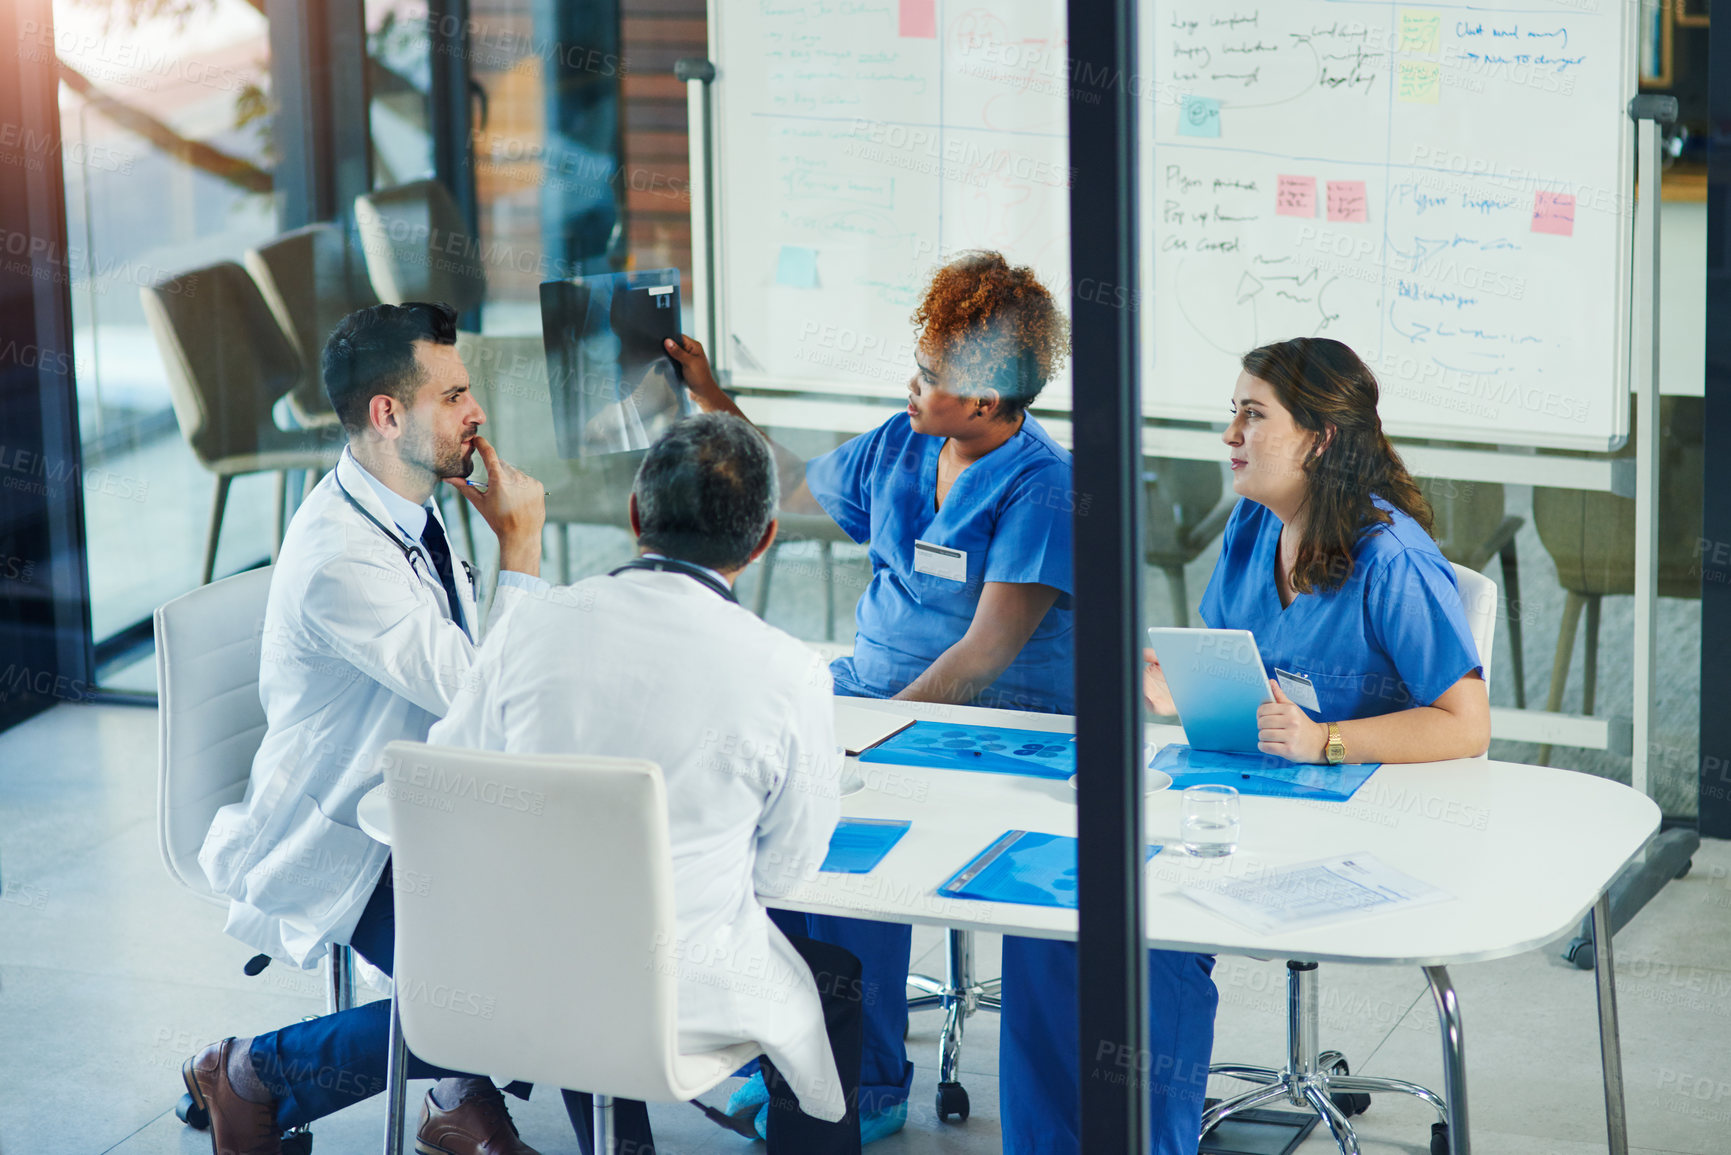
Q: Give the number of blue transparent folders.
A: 4